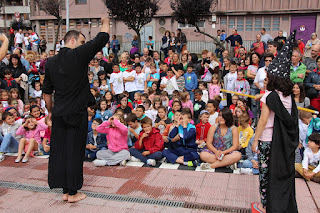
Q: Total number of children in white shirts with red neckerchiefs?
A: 4